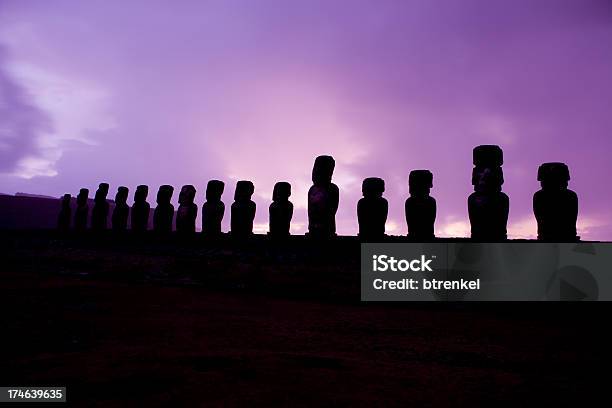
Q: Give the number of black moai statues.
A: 15